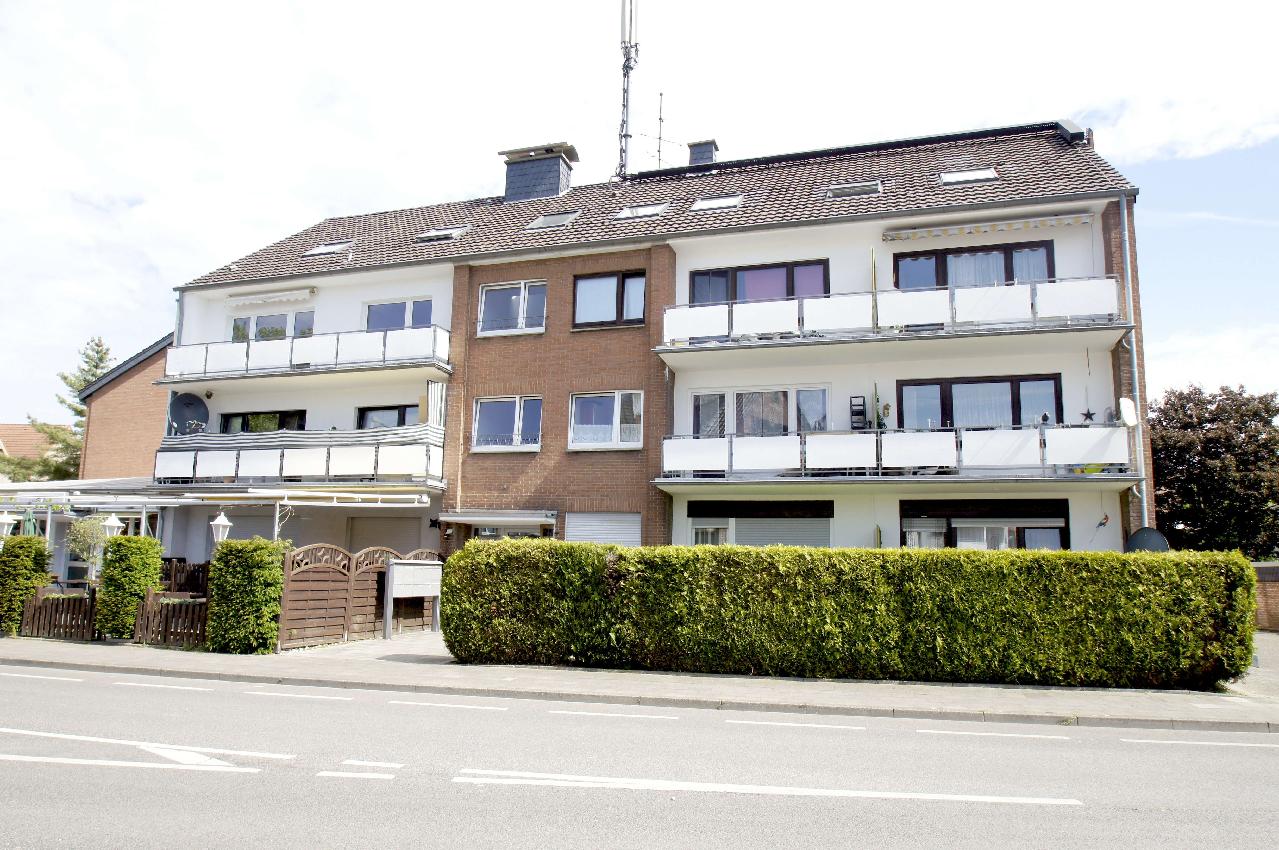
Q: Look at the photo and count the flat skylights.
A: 7